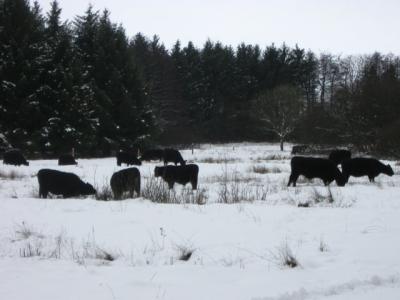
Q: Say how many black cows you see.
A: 11